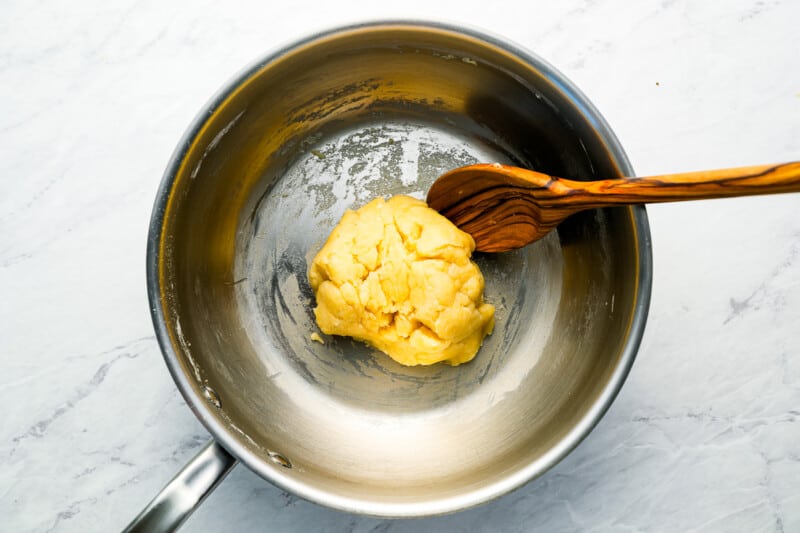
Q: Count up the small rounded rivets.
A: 2